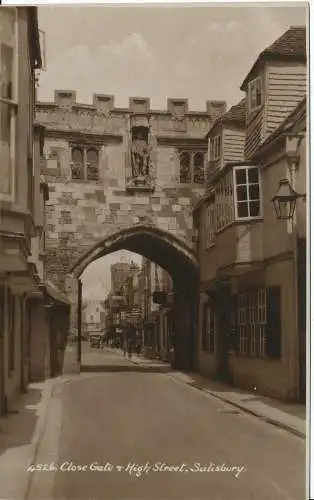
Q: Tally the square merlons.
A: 5